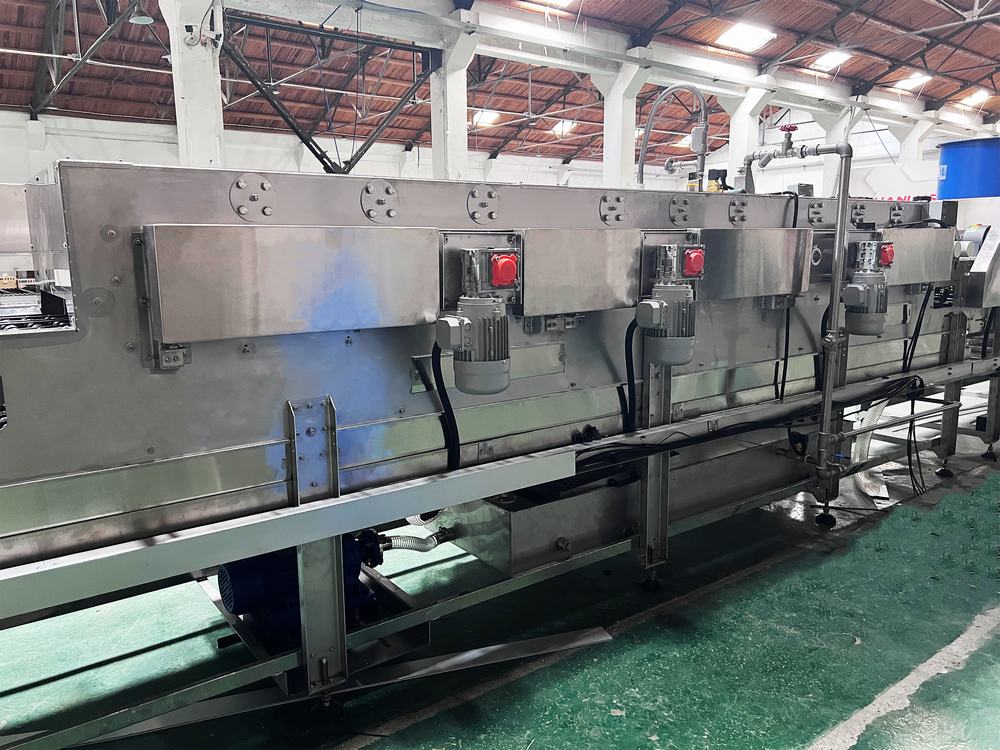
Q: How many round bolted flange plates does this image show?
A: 9